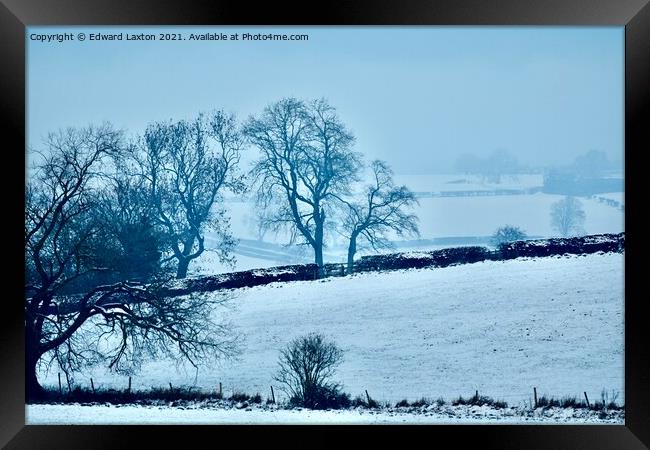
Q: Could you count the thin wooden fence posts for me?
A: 10